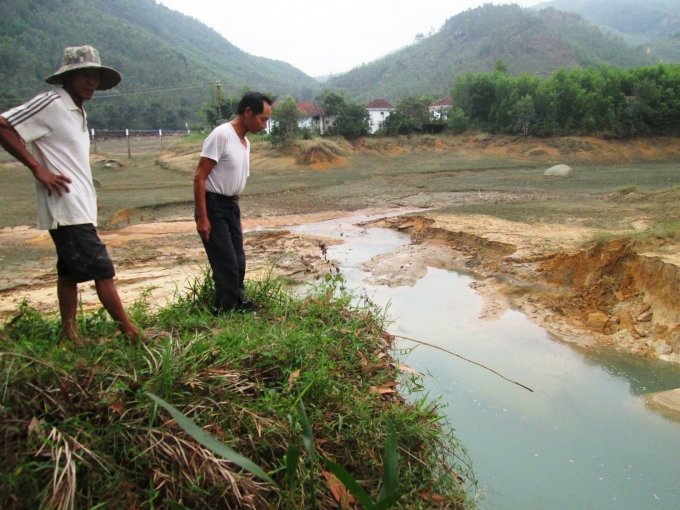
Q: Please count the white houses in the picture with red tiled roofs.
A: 3